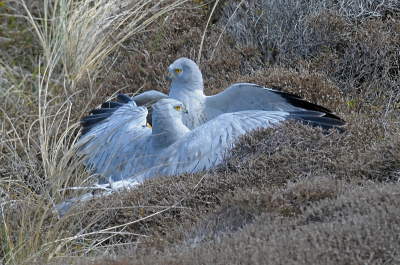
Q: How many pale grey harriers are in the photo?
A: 2